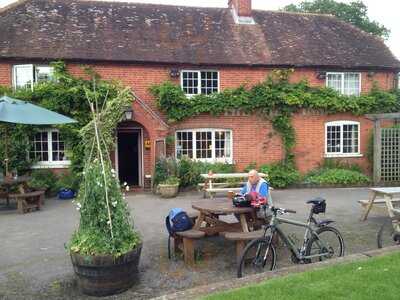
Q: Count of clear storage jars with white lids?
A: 0